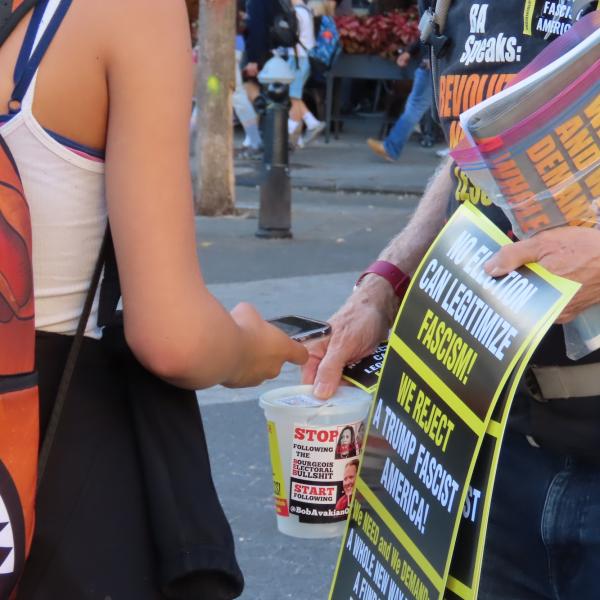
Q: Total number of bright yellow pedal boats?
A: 0